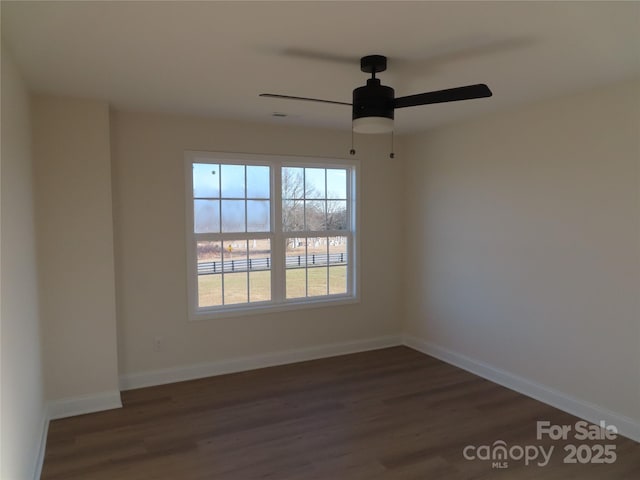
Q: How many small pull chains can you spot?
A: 2